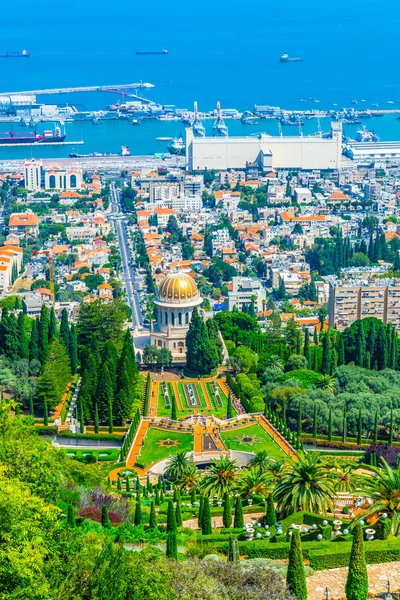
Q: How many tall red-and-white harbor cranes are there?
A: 2